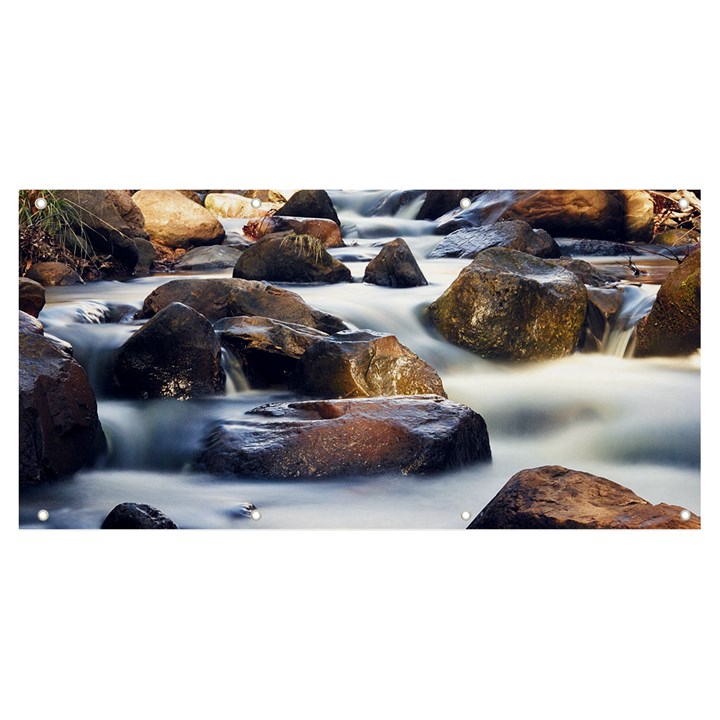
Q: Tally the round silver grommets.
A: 8